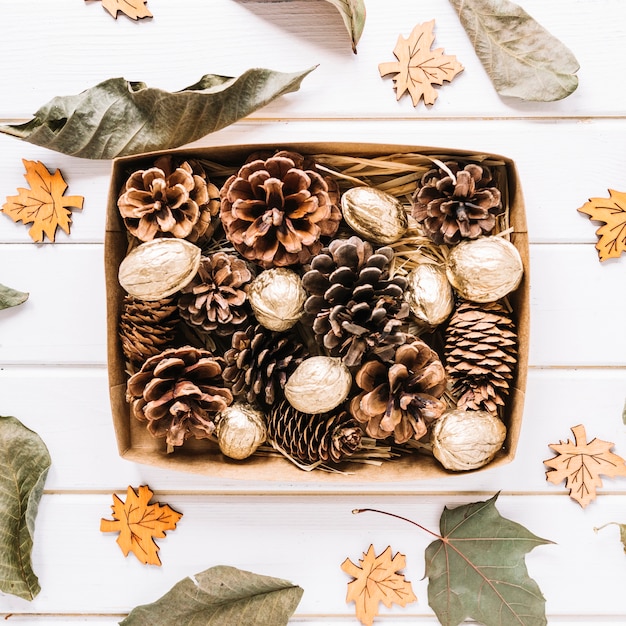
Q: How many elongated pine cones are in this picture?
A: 3